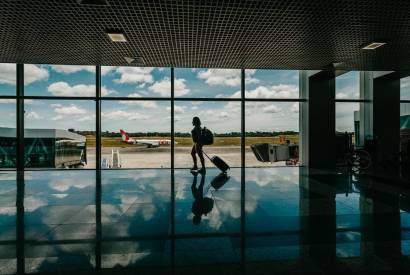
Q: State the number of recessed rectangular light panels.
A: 2